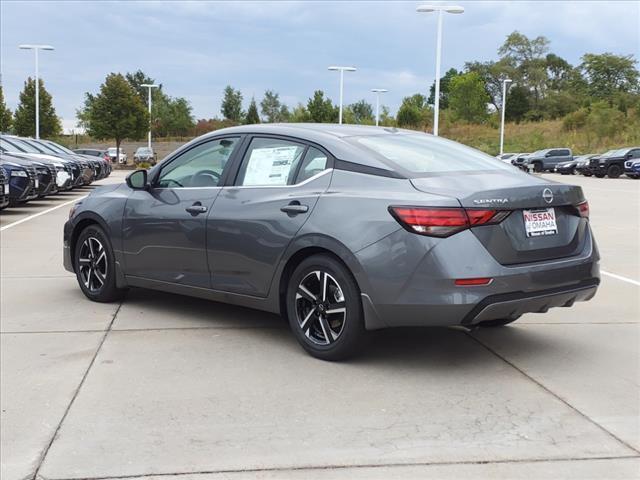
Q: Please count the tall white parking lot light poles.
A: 6